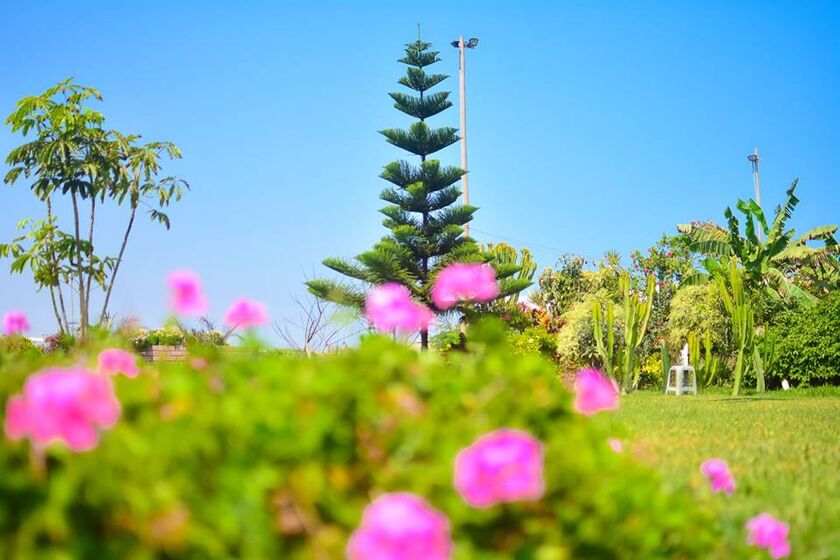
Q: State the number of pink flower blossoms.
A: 12